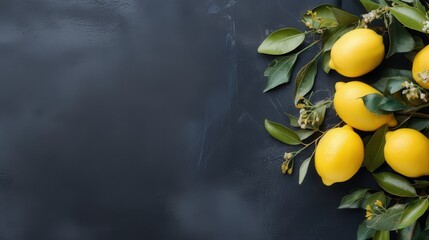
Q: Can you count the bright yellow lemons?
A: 5